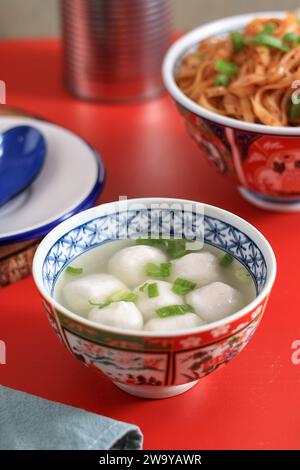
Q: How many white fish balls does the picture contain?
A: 7